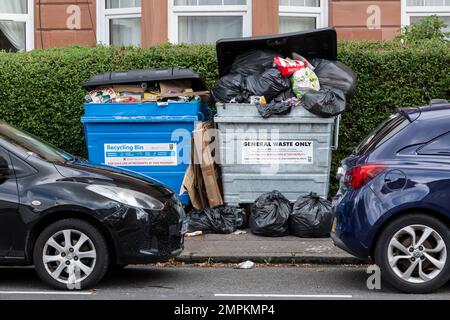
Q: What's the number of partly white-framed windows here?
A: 5